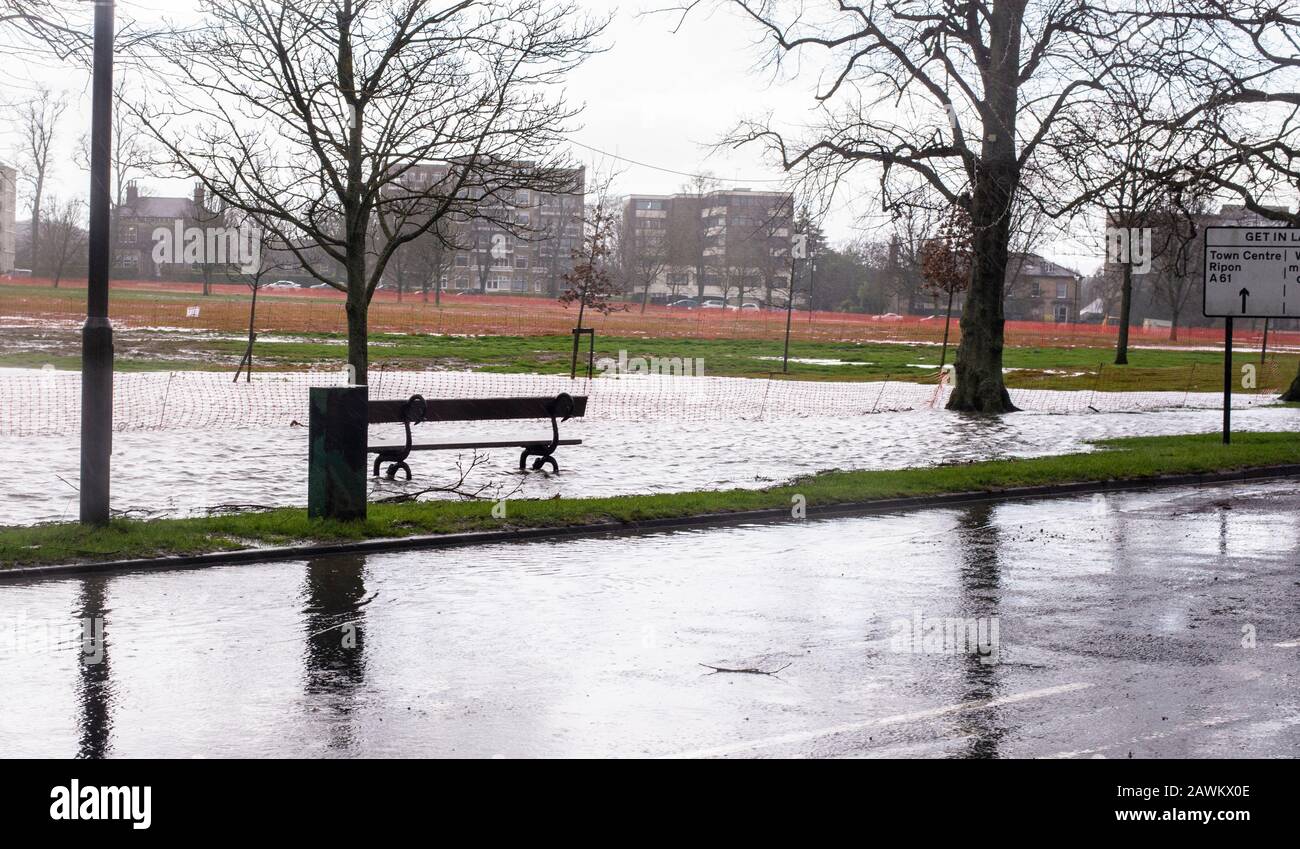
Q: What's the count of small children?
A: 0